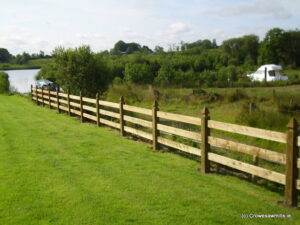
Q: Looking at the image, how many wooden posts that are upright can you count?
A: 12